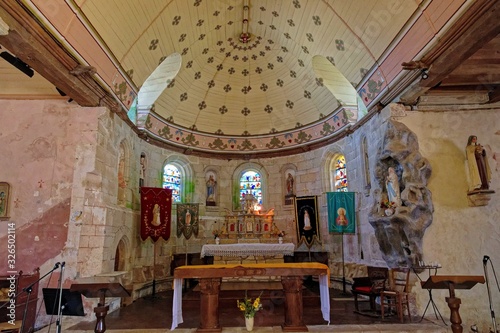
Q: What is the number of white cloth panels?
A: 2